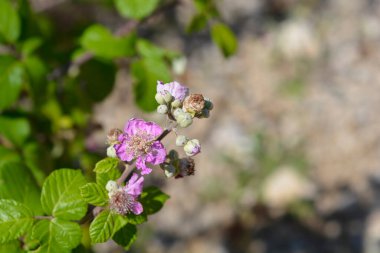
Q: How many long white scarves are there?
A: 0